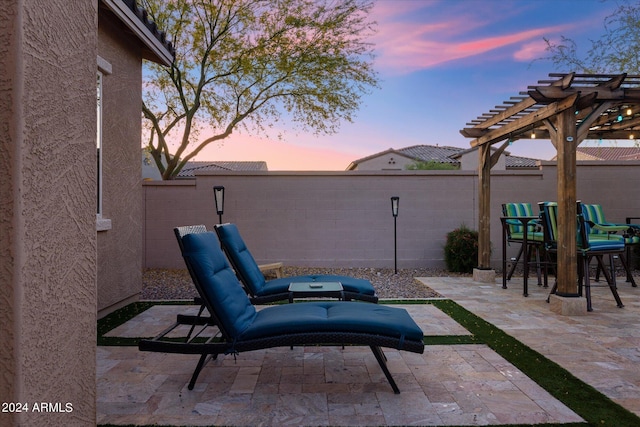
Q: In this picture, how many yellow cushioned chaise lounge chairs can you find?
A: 0